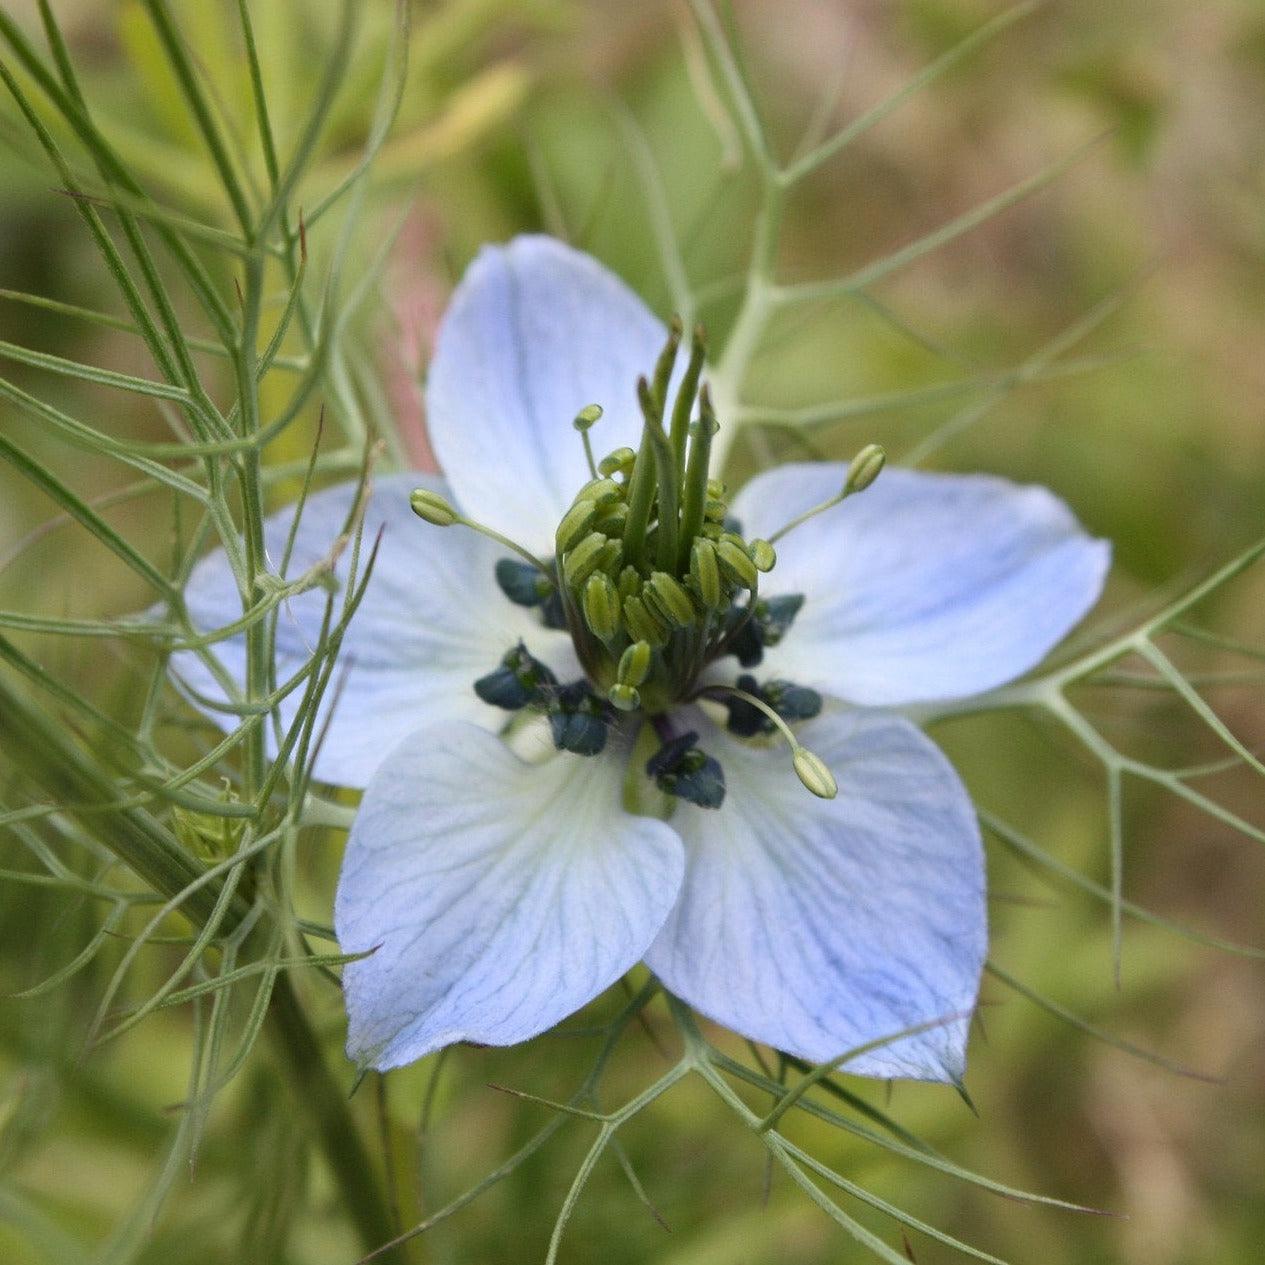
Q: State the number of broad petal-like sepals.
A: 5